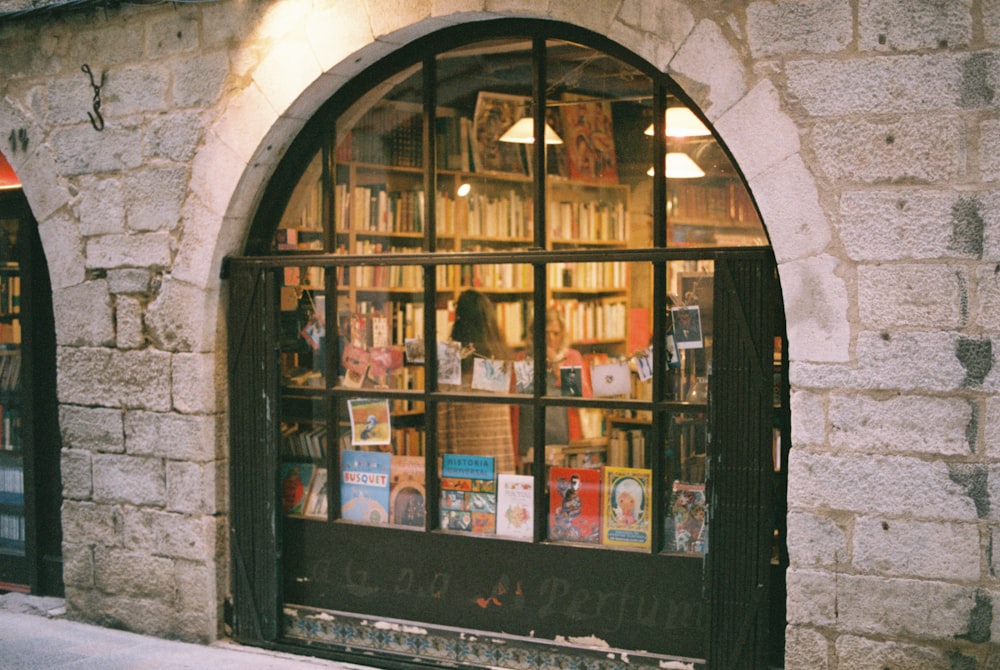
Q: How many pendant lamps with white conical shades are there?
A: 3